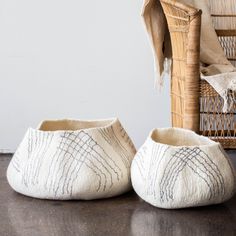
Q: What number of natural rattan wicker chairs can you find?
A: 1